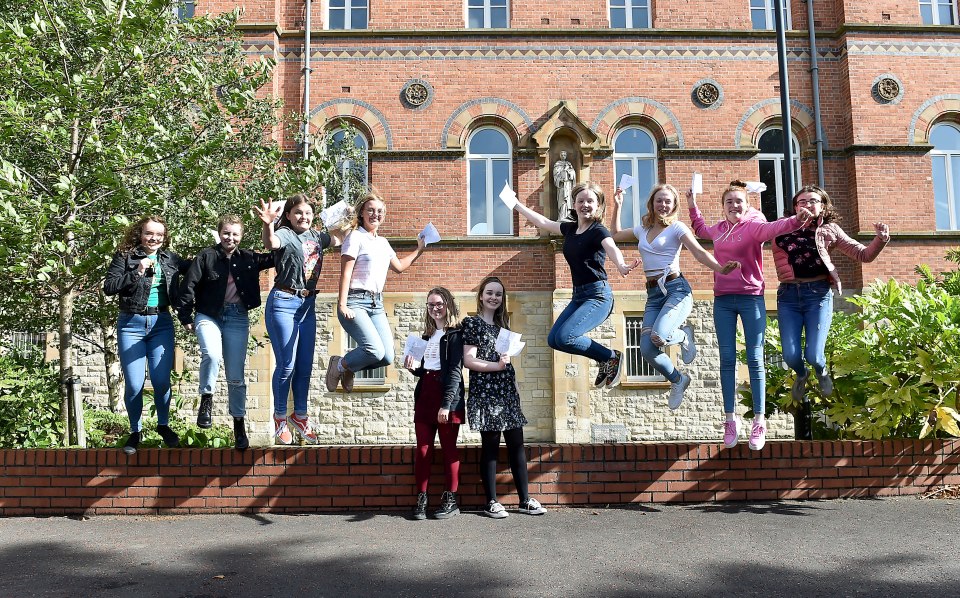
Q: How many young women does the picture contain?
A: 10